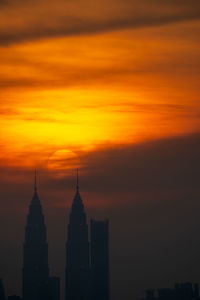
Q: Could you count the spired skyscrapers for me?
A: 2